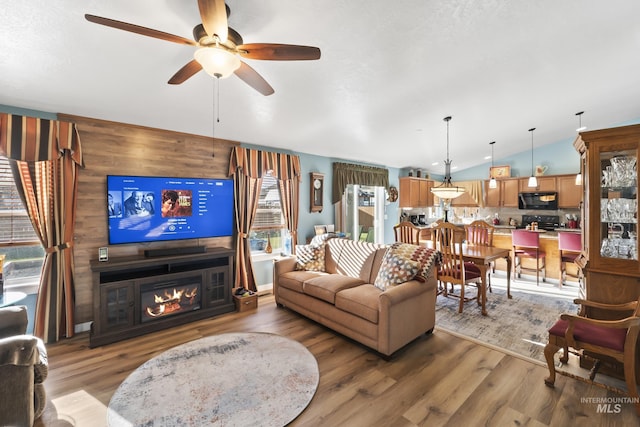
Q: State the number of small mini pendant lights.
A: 3